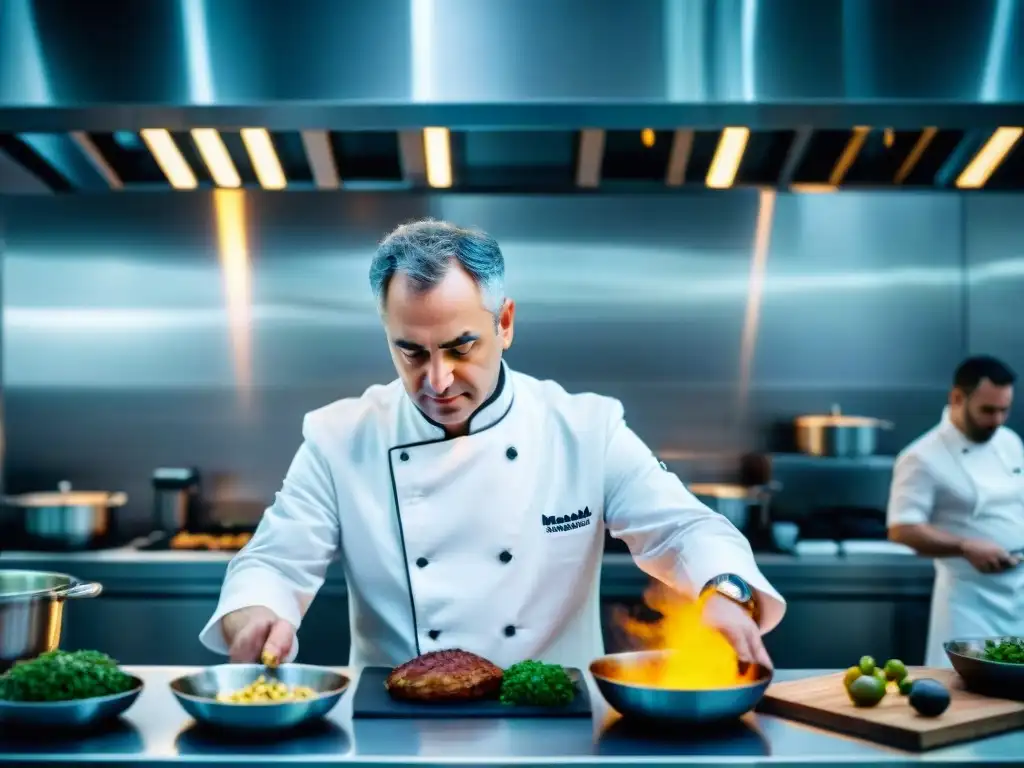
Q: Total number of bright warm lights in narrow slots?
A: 6